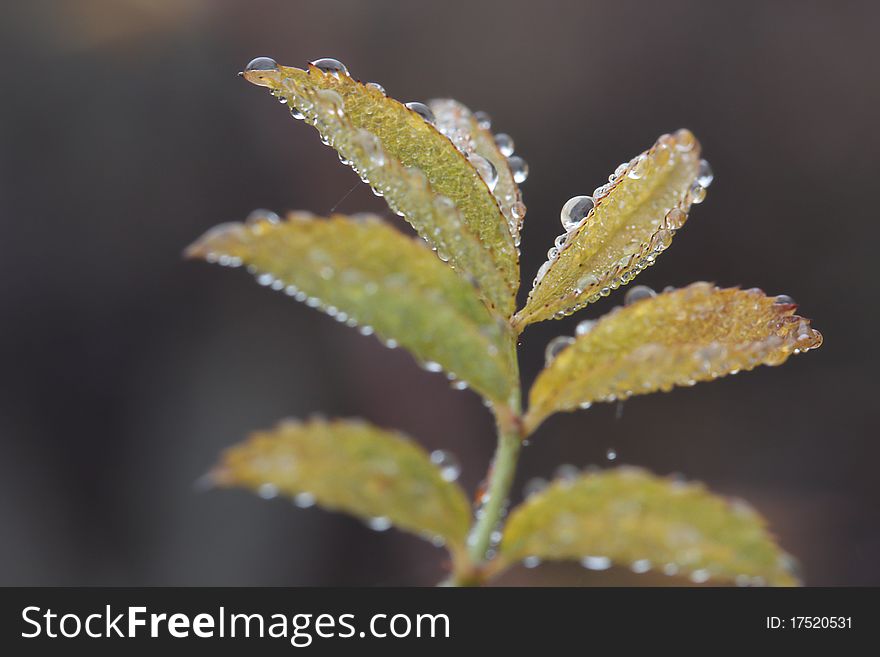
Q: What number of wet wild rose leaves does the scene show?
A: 7